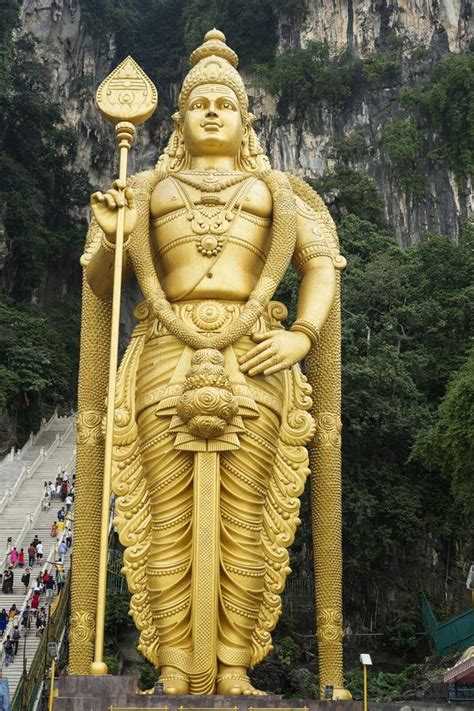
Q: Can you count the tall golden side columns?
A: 2